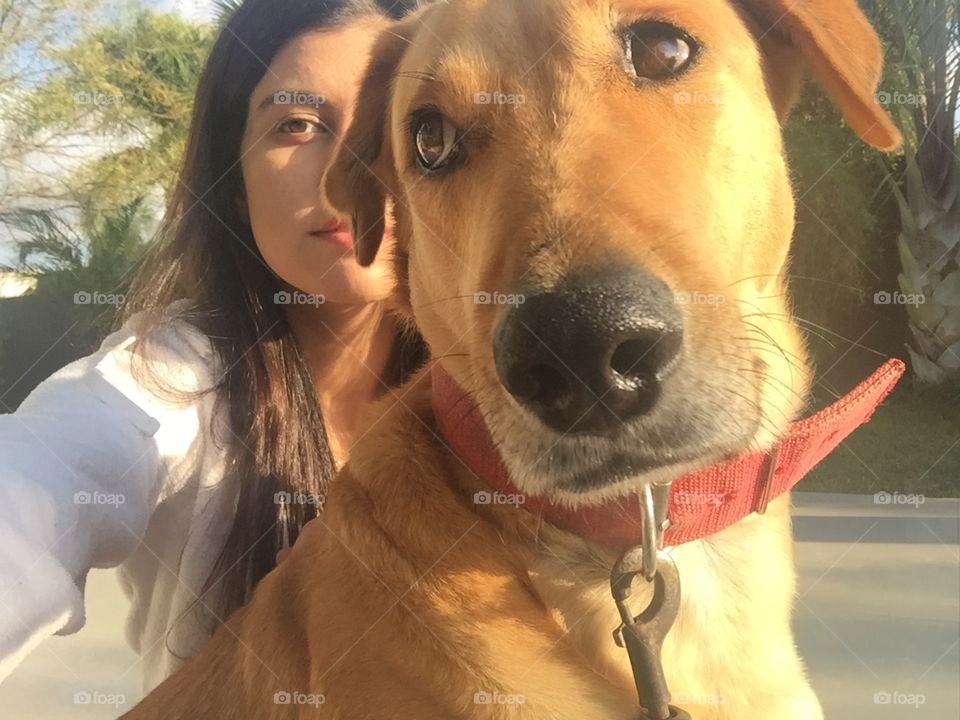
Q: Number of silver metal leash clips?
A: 1